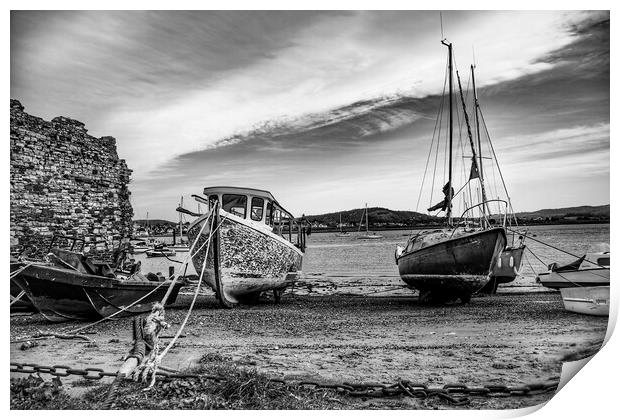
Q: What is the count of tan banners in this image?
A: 0